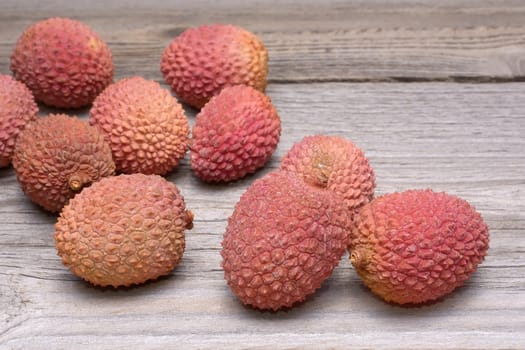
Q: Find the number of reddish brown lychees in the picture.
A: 10